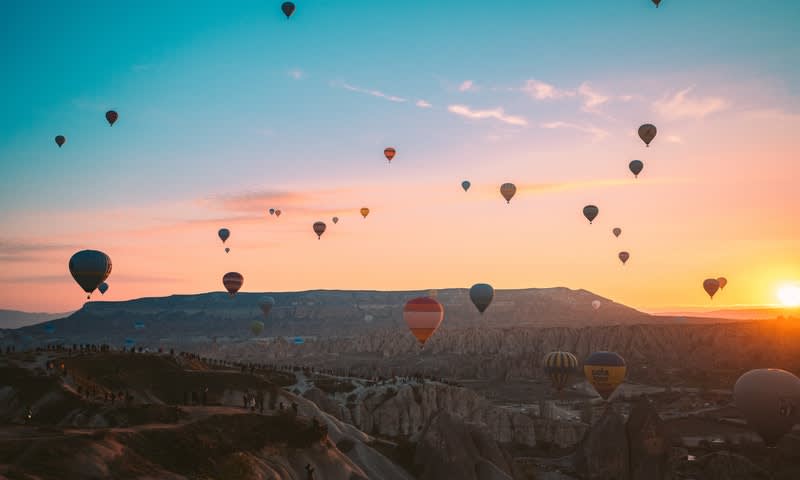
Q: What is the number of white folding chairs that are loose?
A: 0